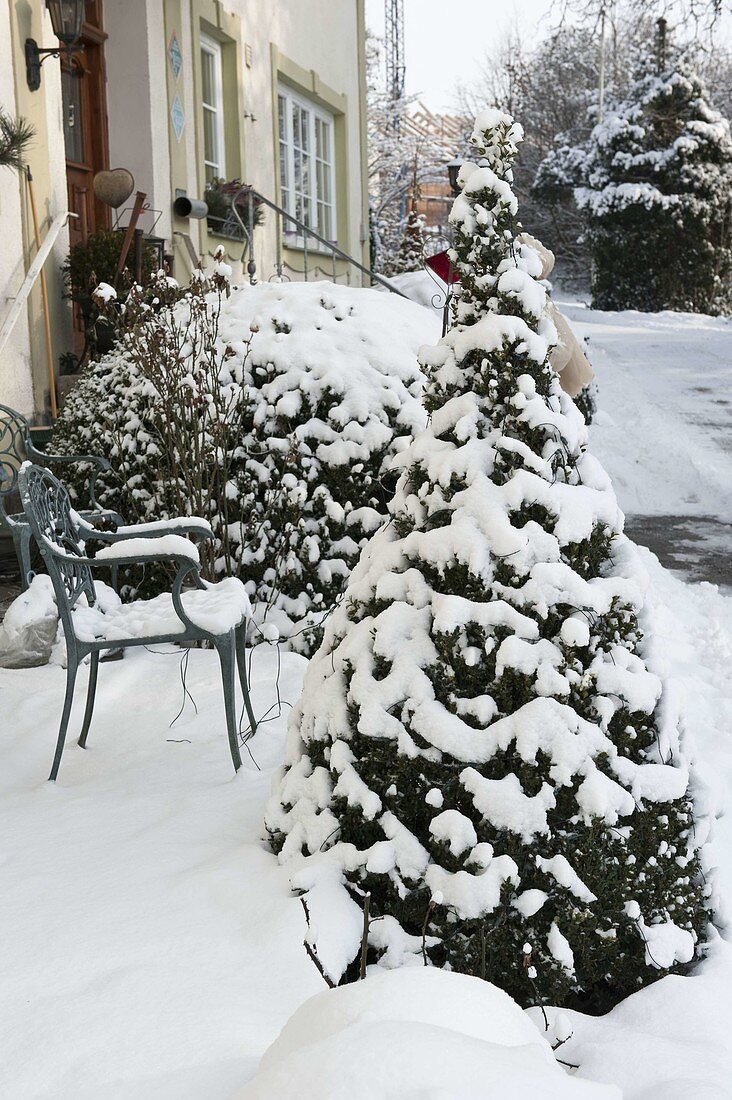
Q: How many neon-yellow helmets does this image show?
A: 0